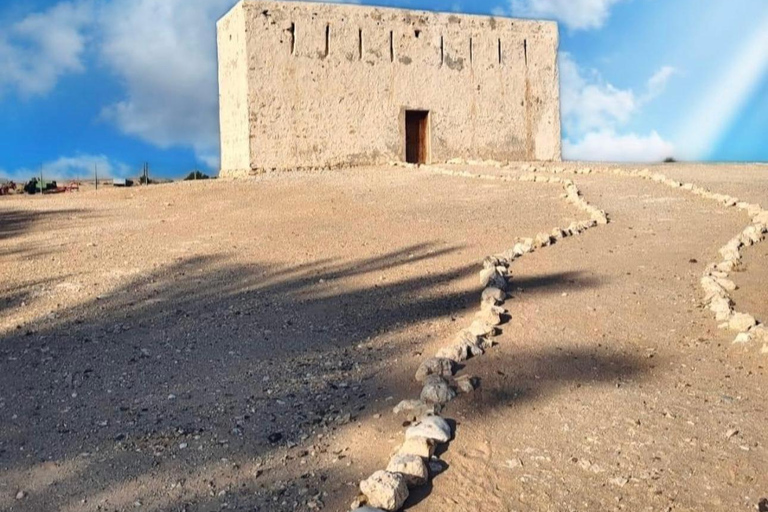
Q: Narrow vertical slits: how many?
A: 8